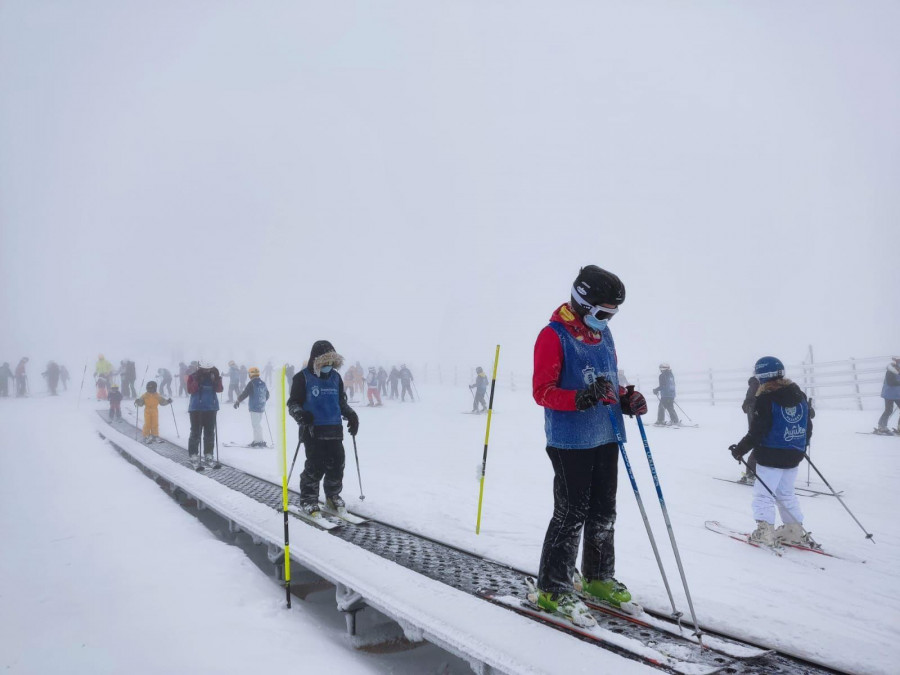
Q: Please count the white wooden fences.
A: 1